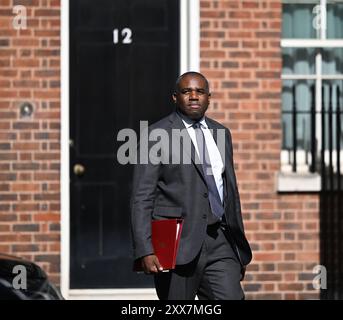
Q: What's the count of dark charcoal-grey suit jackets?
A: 1